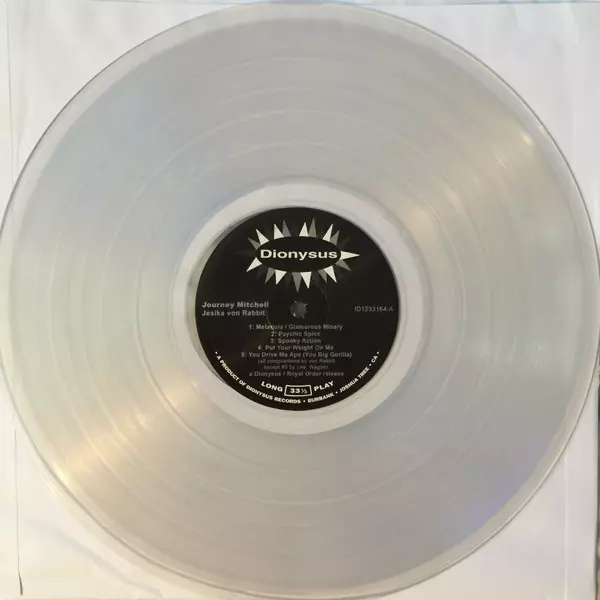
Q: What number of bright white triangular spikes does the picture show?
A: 9